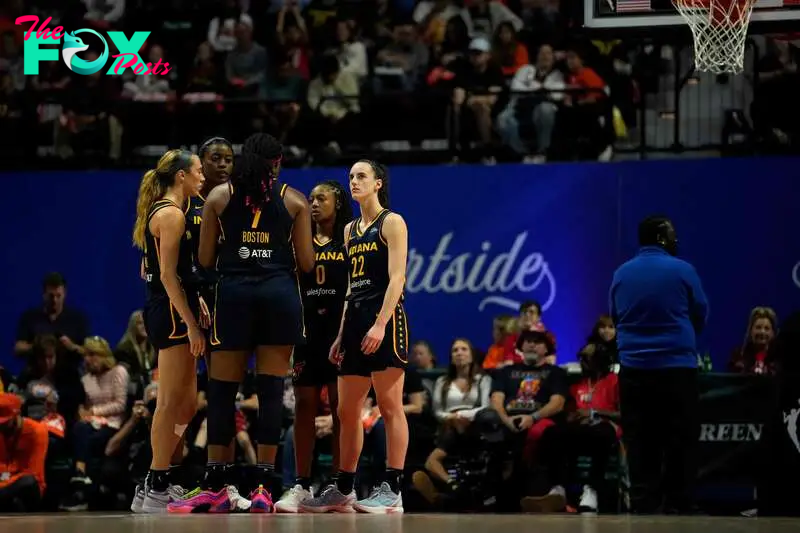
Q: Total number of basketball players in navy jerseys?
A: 5